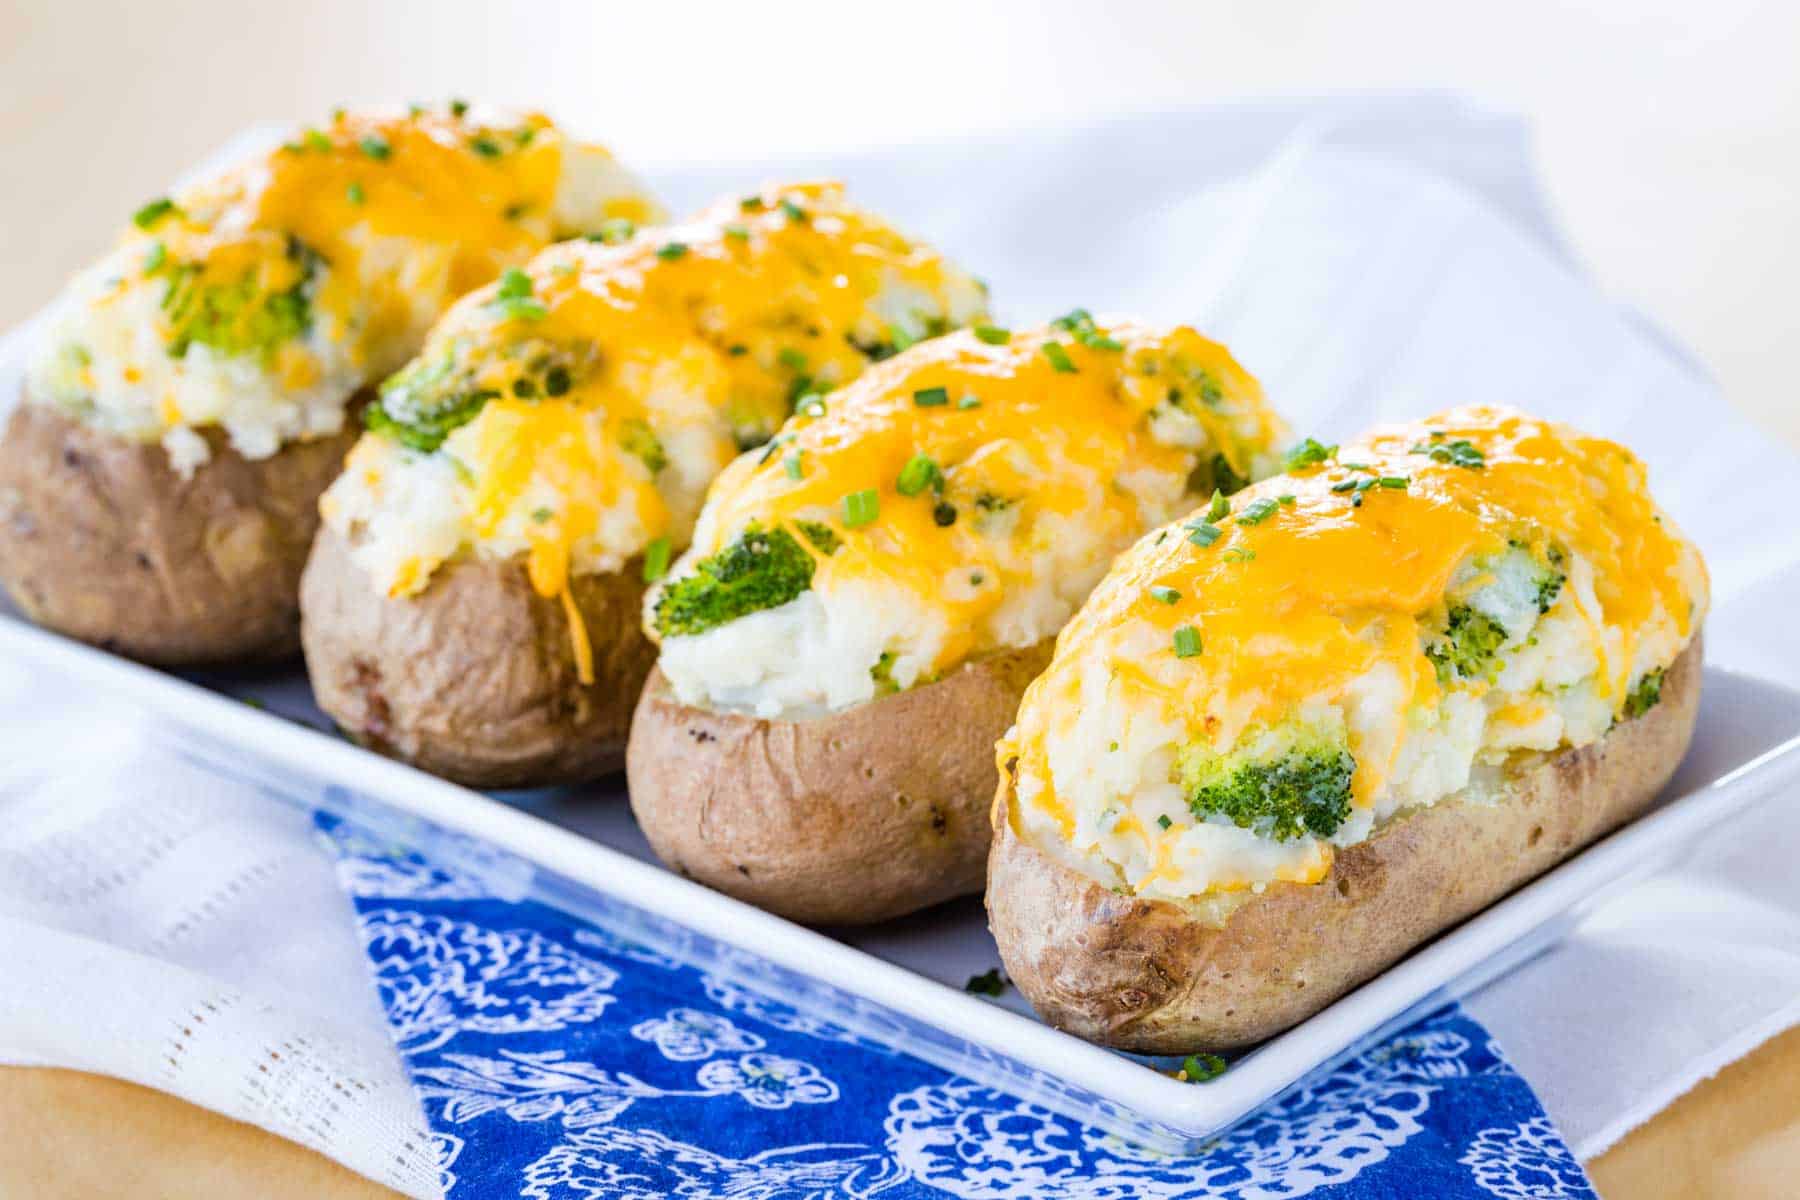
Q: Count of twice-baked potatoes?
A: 4